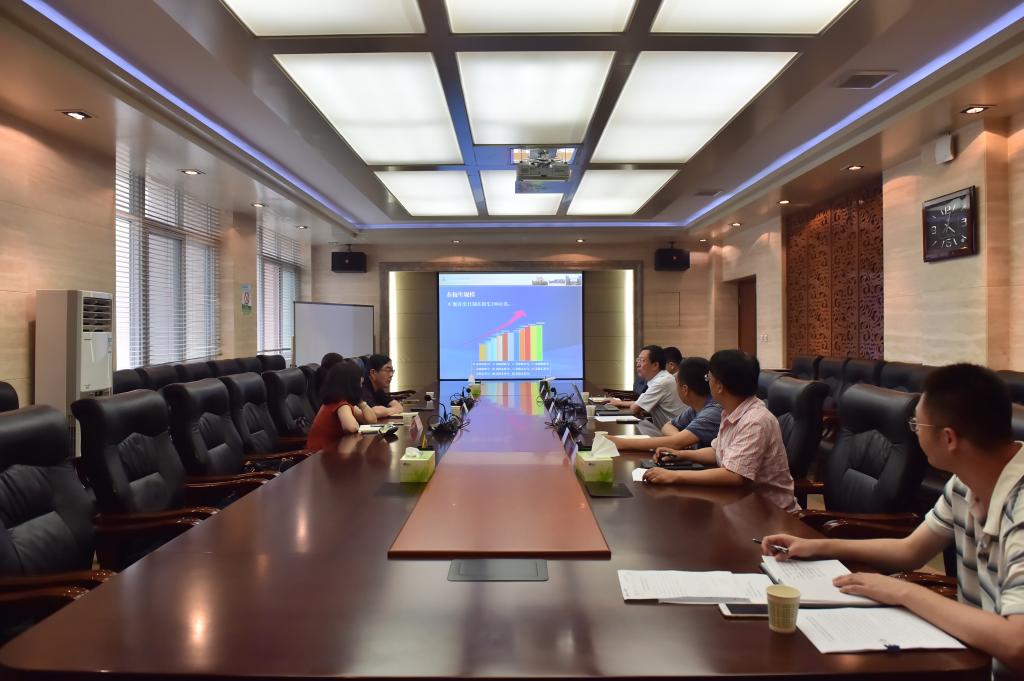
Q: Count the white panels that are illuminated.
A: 9